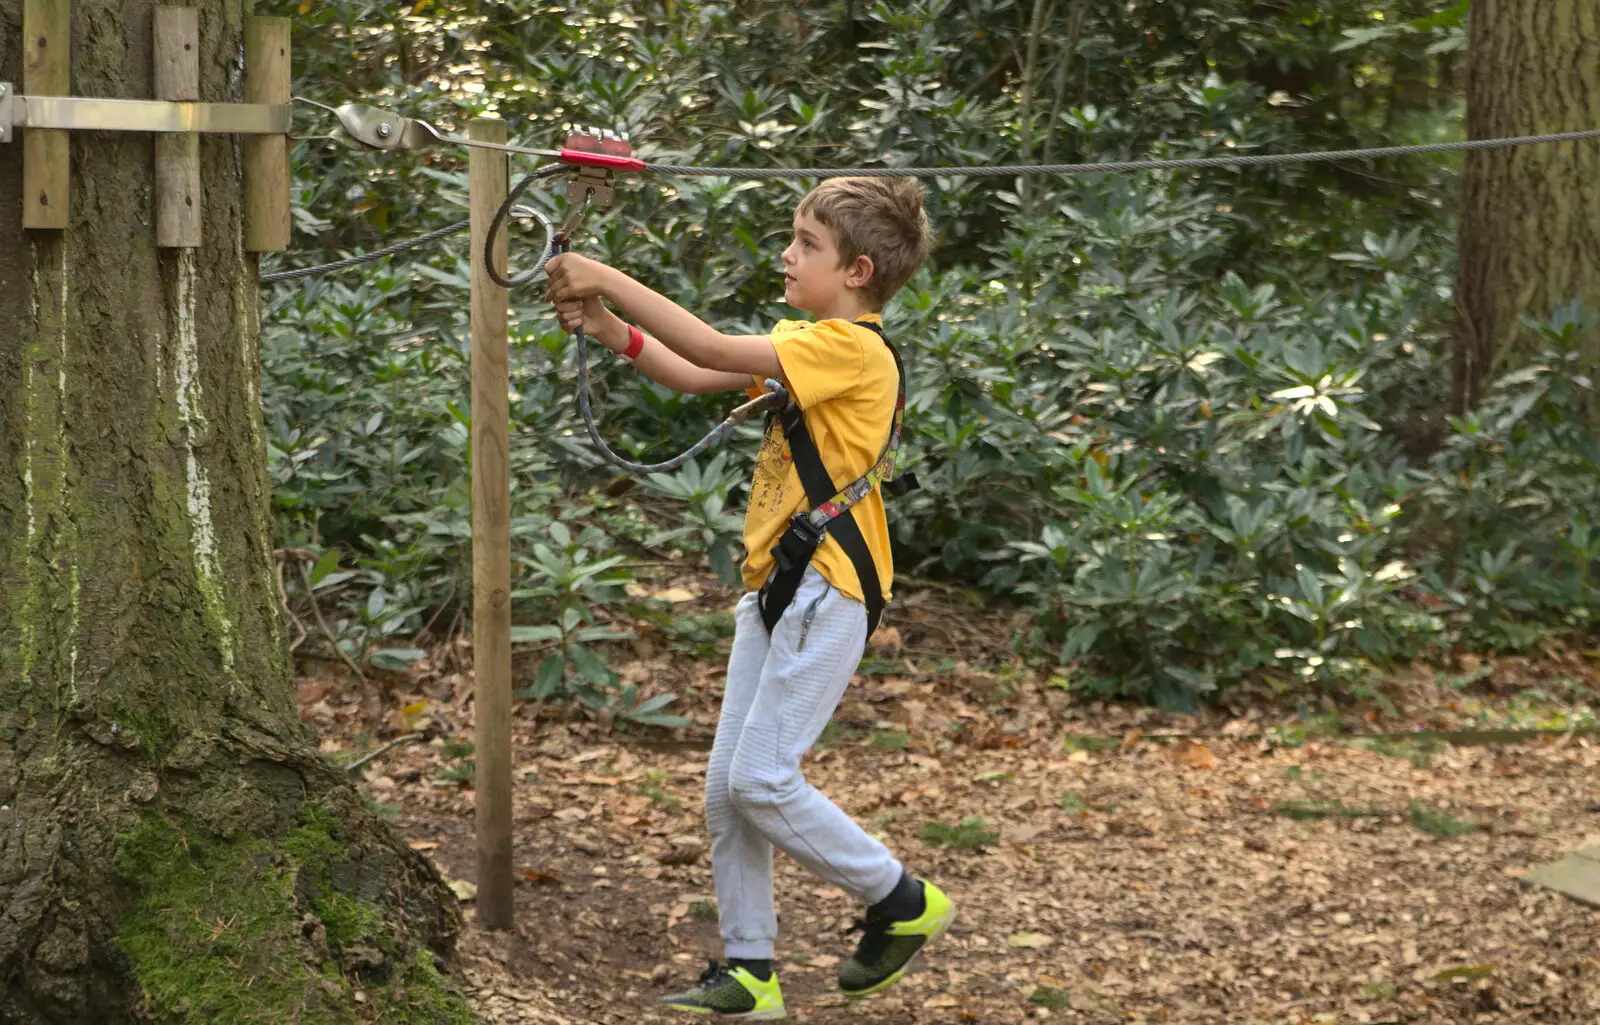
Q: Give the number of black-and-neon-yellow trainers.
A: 2